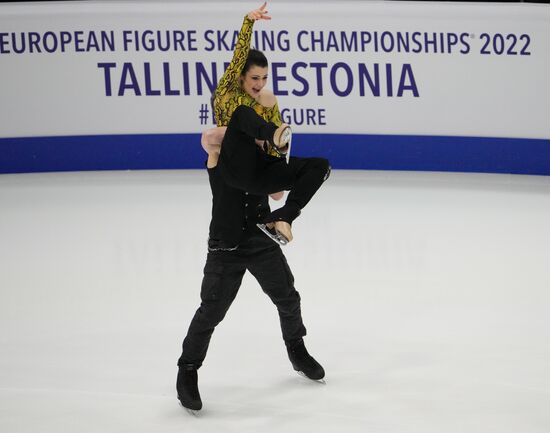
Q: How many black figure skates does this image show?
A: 2